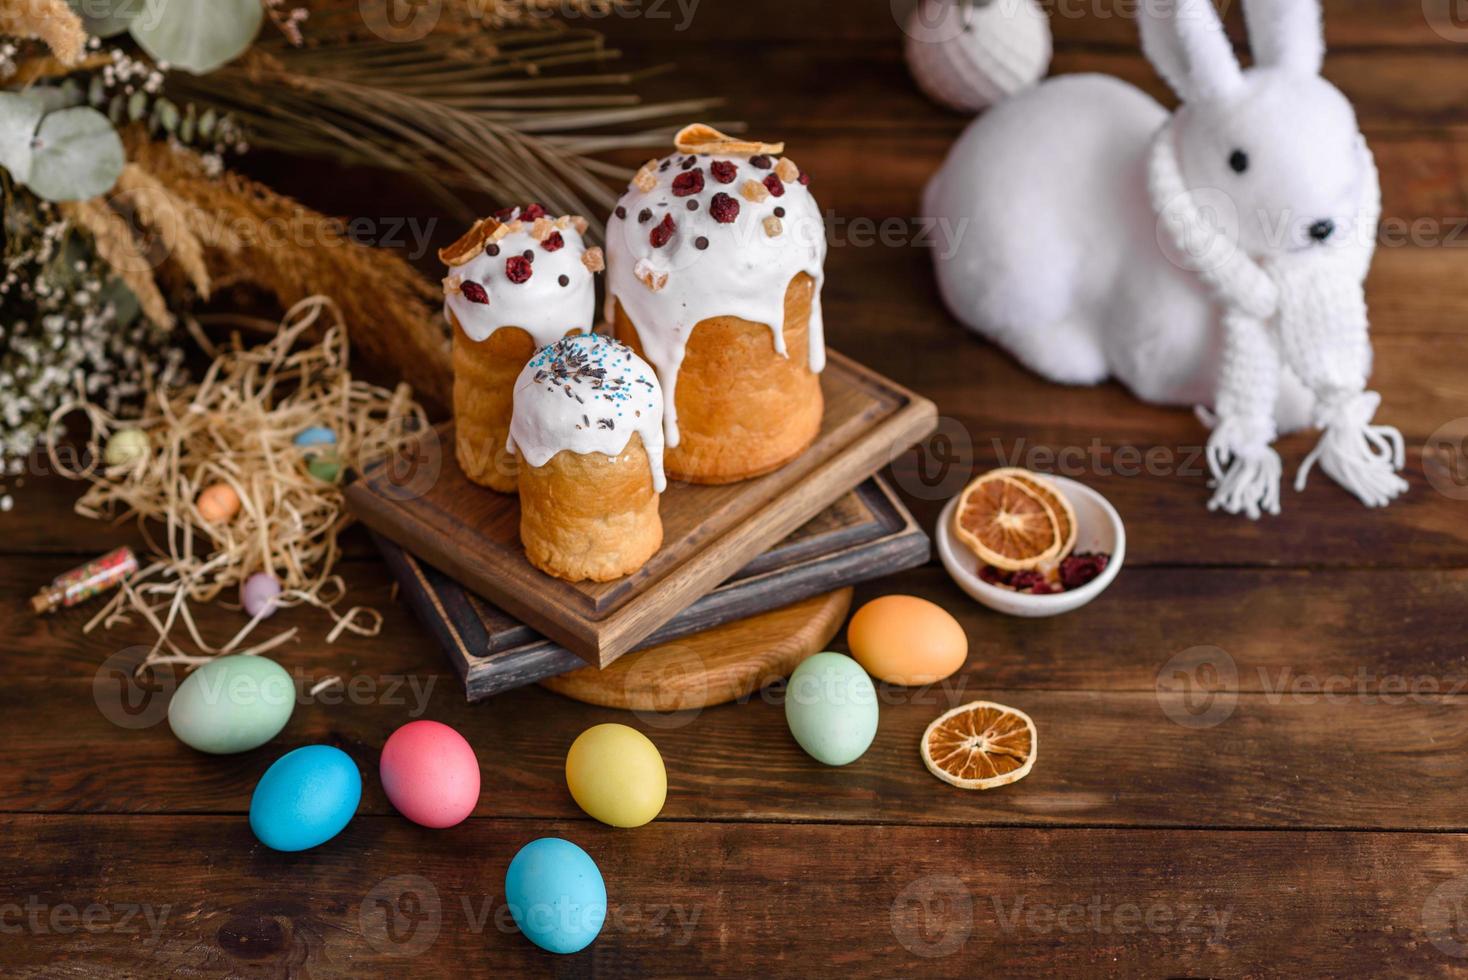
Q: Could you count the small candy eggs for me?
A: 5